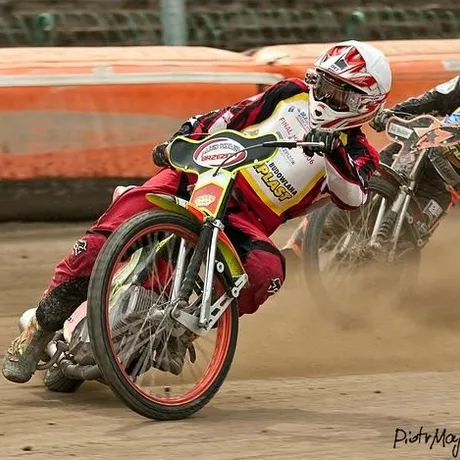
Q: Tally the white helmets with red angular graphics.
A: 1